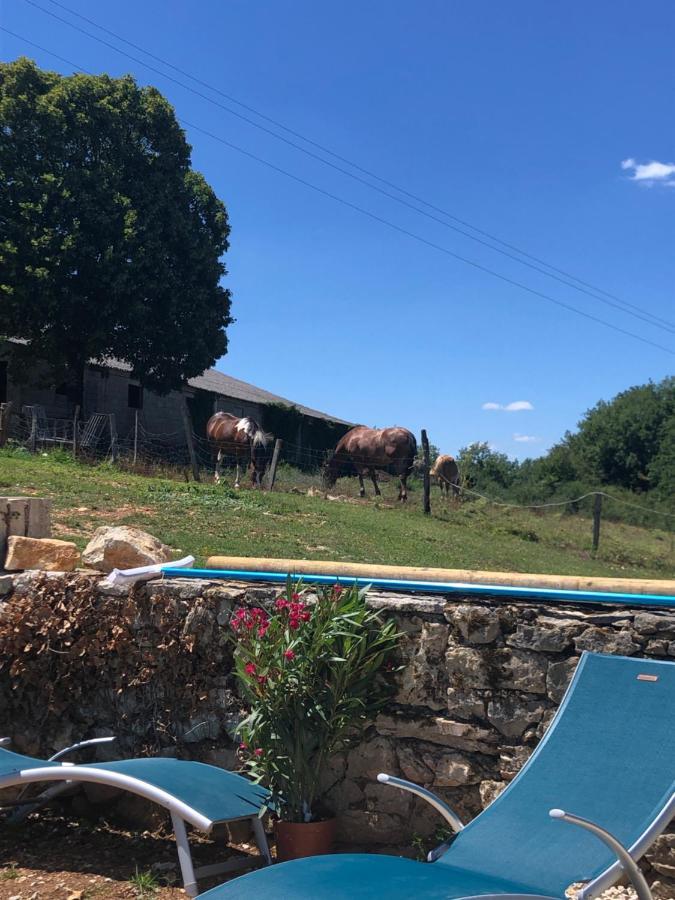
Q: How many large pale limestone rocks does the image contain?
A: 2